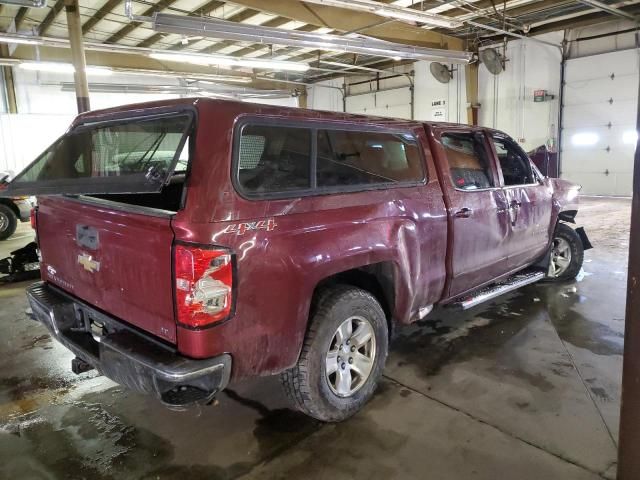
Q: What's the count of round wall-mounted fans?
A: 2